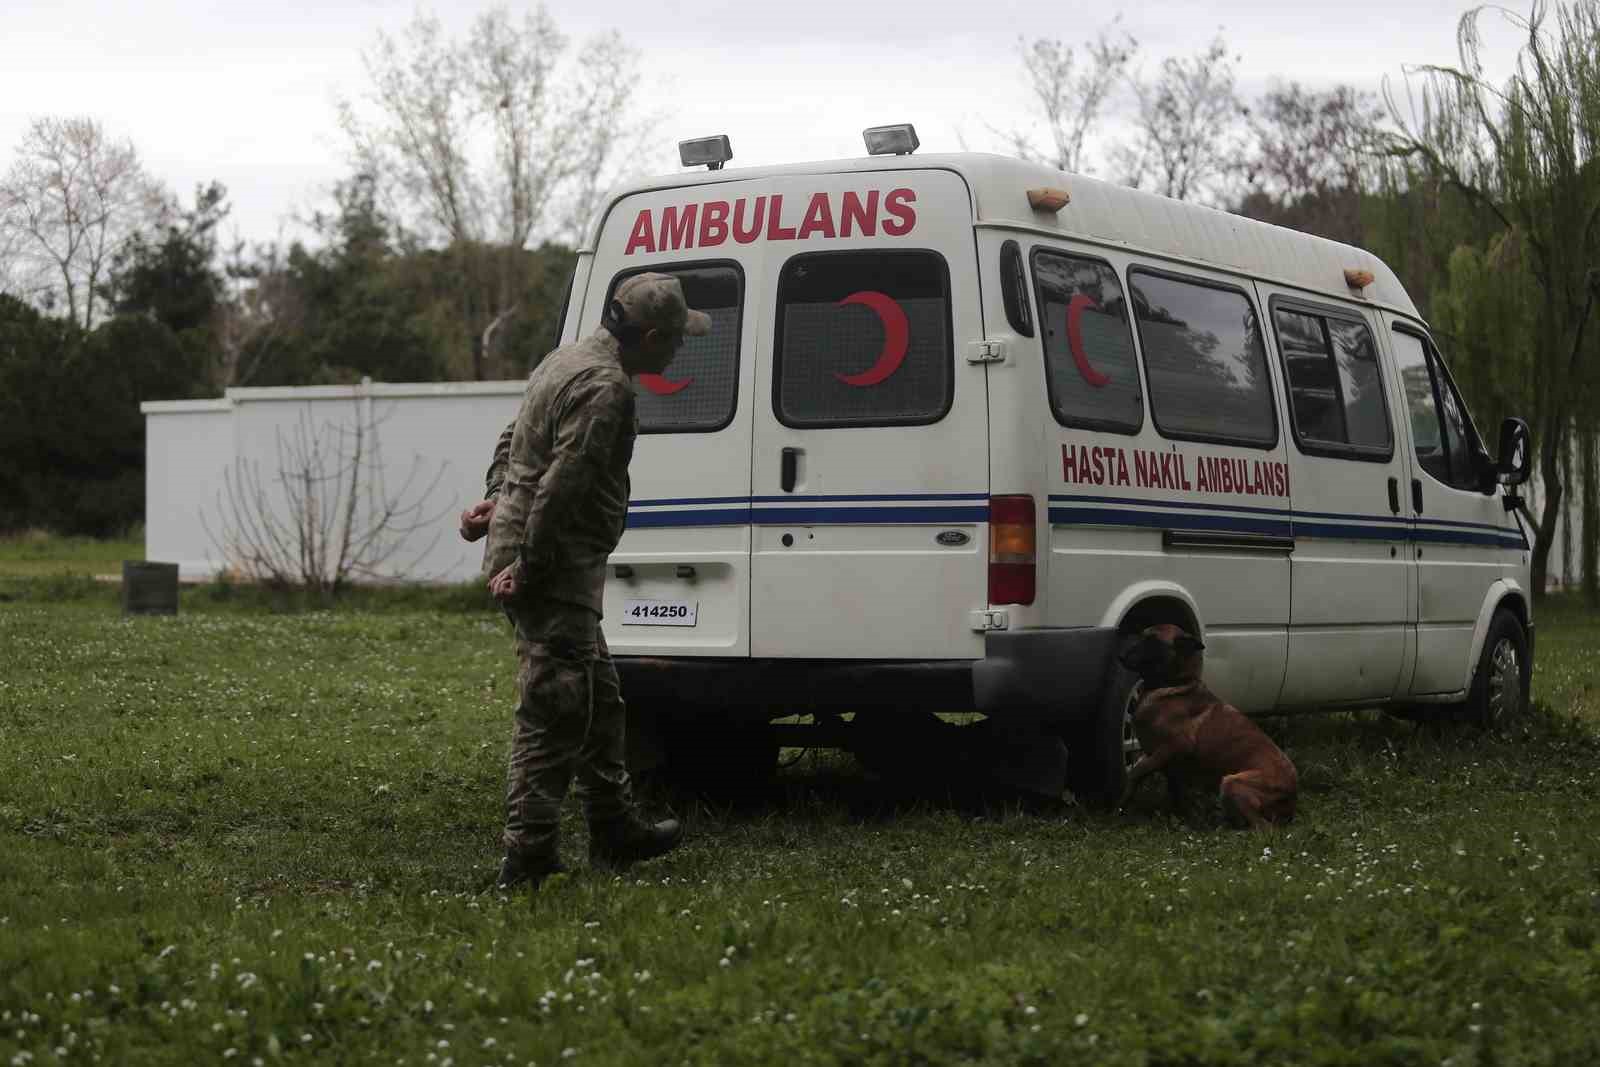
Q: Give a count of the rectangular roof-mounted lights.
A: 2